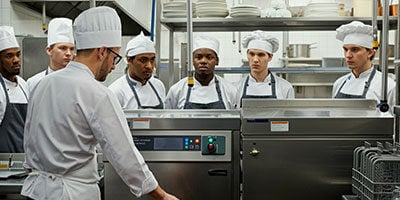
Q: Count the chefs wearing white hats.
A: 7